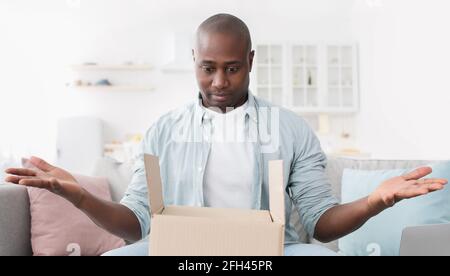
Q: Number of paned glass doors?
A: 3